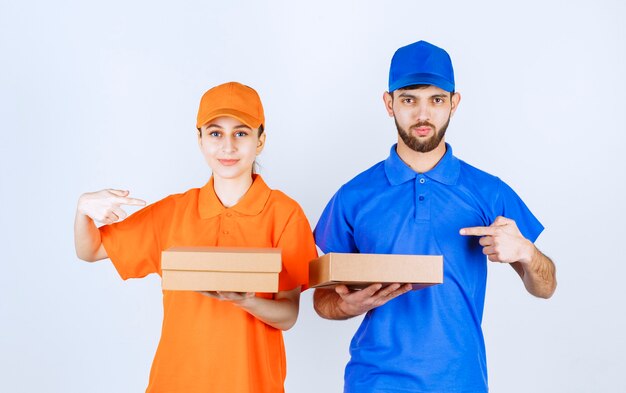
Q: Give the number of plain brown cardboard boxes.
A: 2